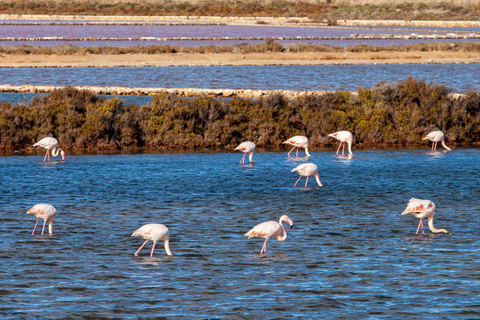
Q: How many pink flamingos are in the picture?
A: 10